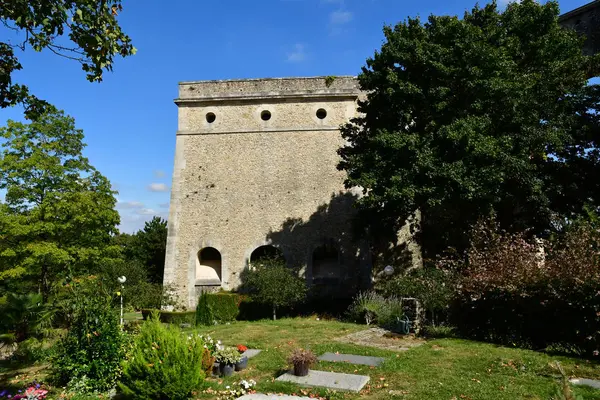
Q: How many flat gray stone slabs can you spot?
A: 5